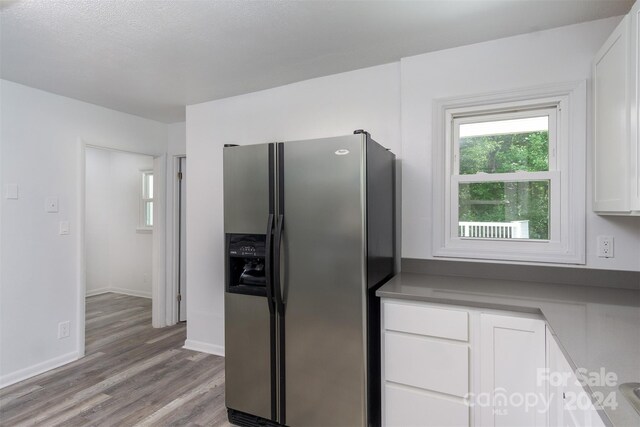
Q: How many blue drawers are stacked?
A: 0